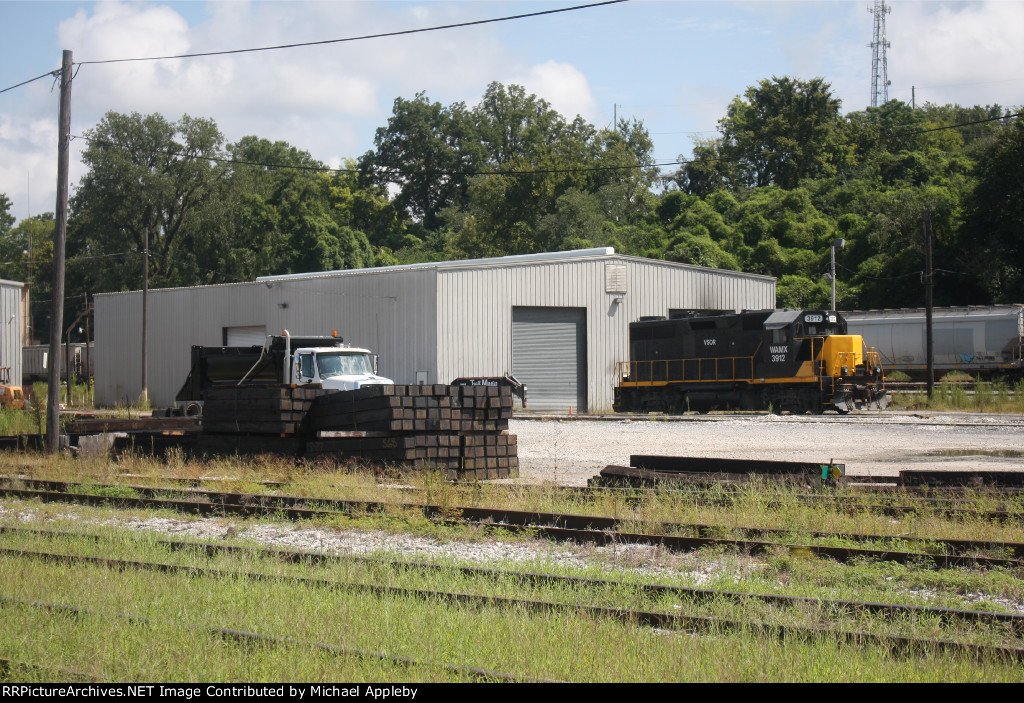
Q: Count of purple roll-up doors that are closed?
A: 0